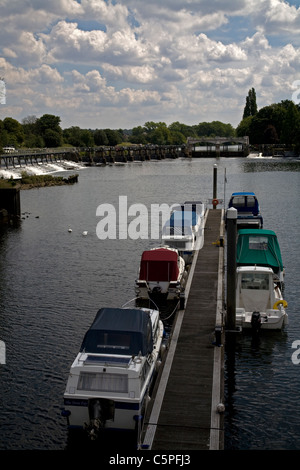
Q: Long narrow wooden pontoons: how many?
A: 1